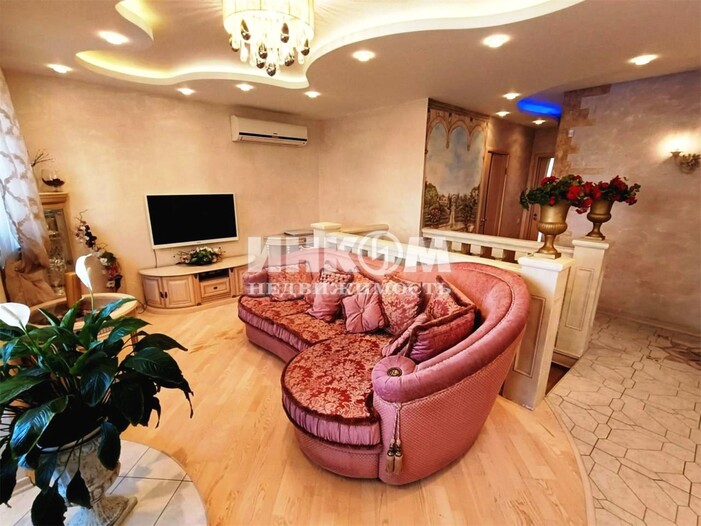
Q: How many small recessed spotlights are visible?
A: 11